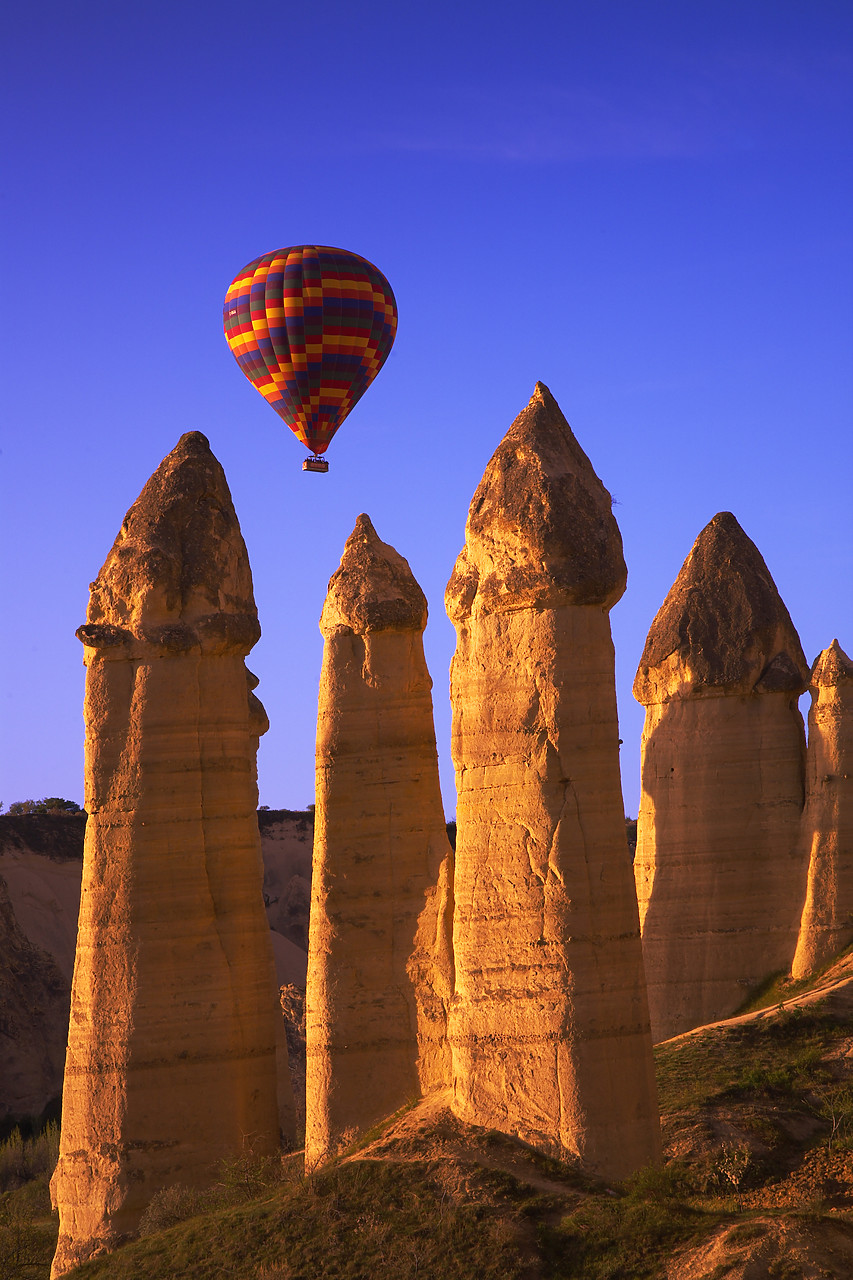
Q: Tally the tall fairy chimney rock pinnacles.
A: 5